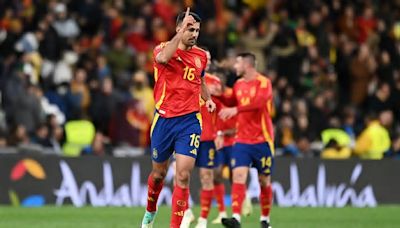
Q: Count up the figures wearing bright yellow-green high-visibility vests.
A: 3